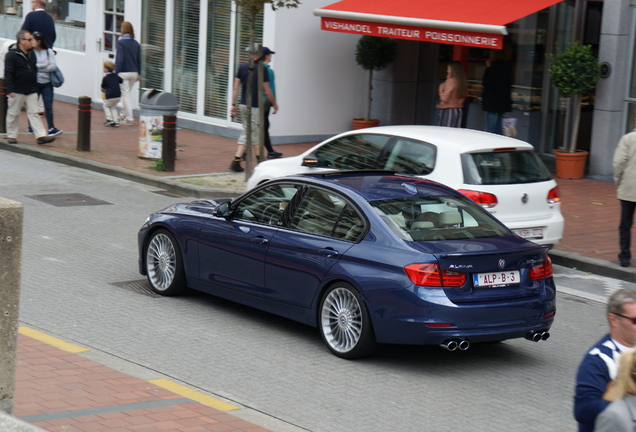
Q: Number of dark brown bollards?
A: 3